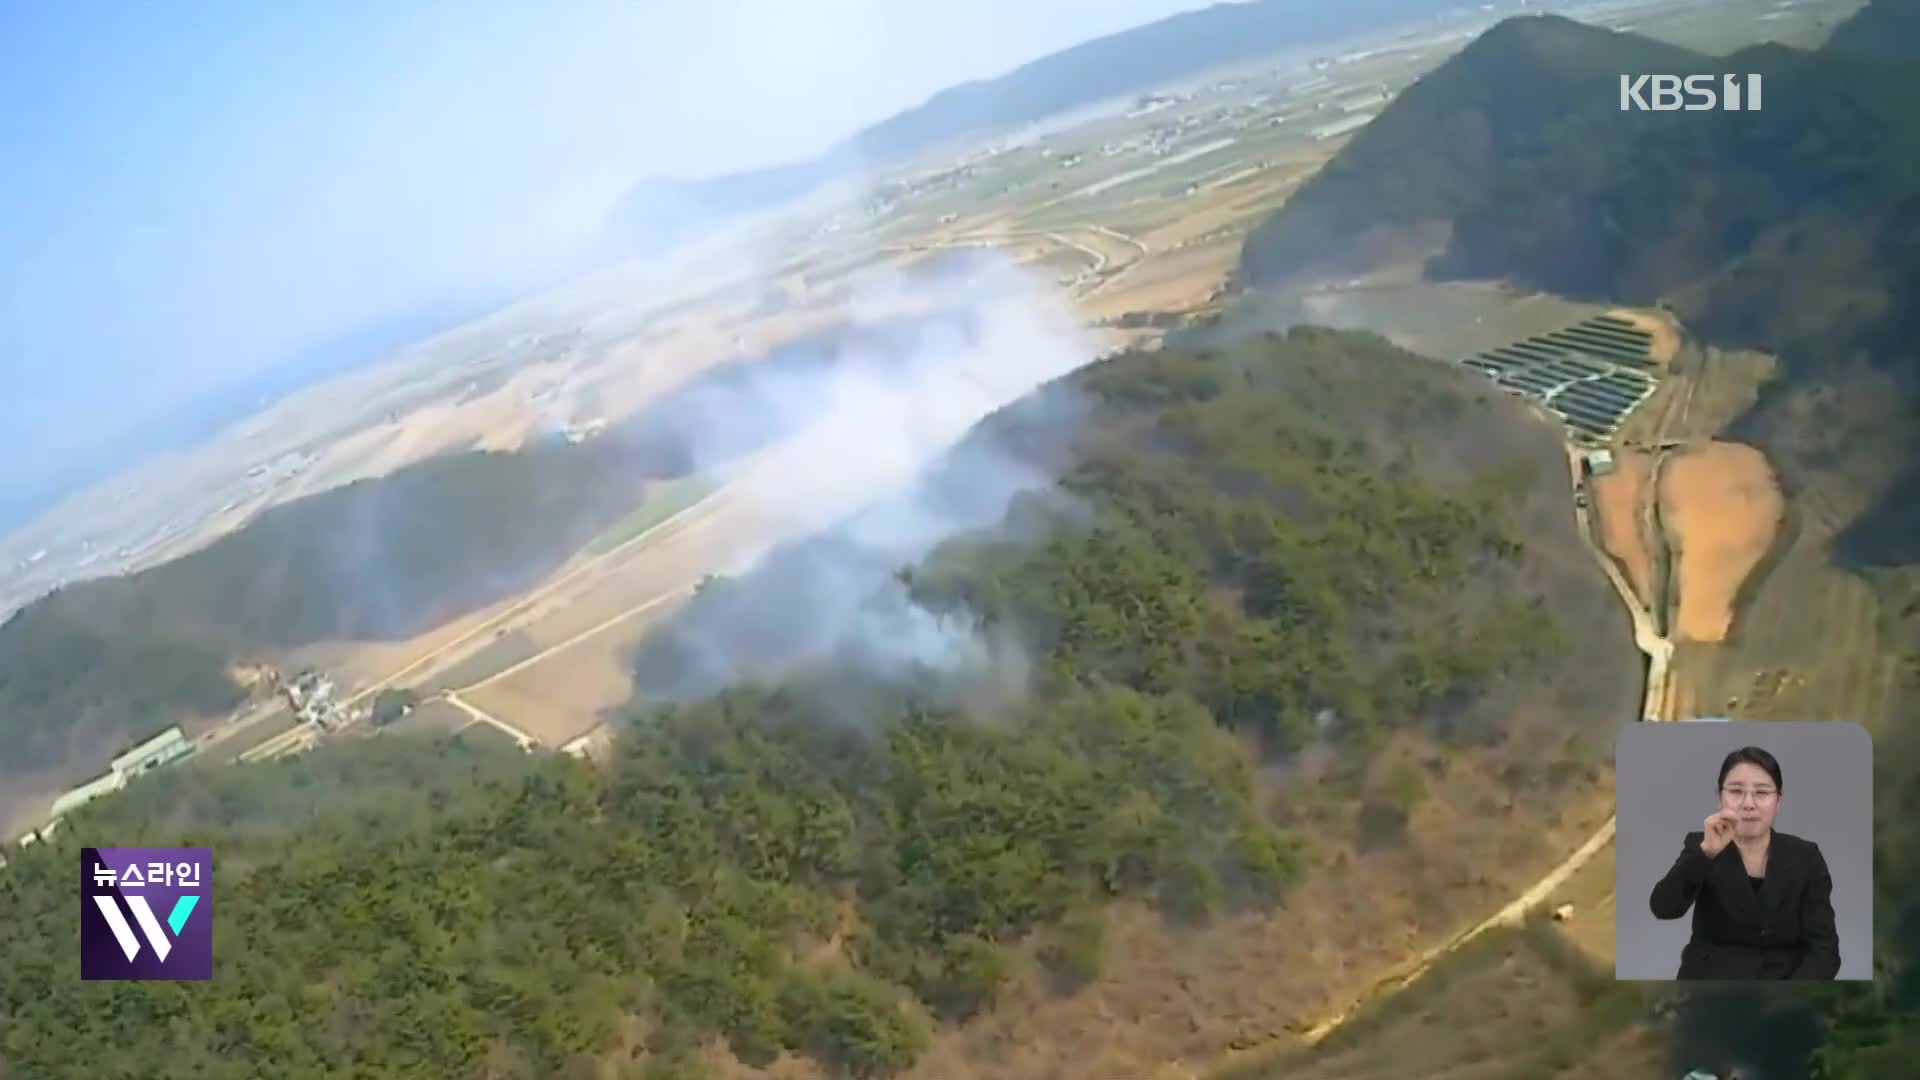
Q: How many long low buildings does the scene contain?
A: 2